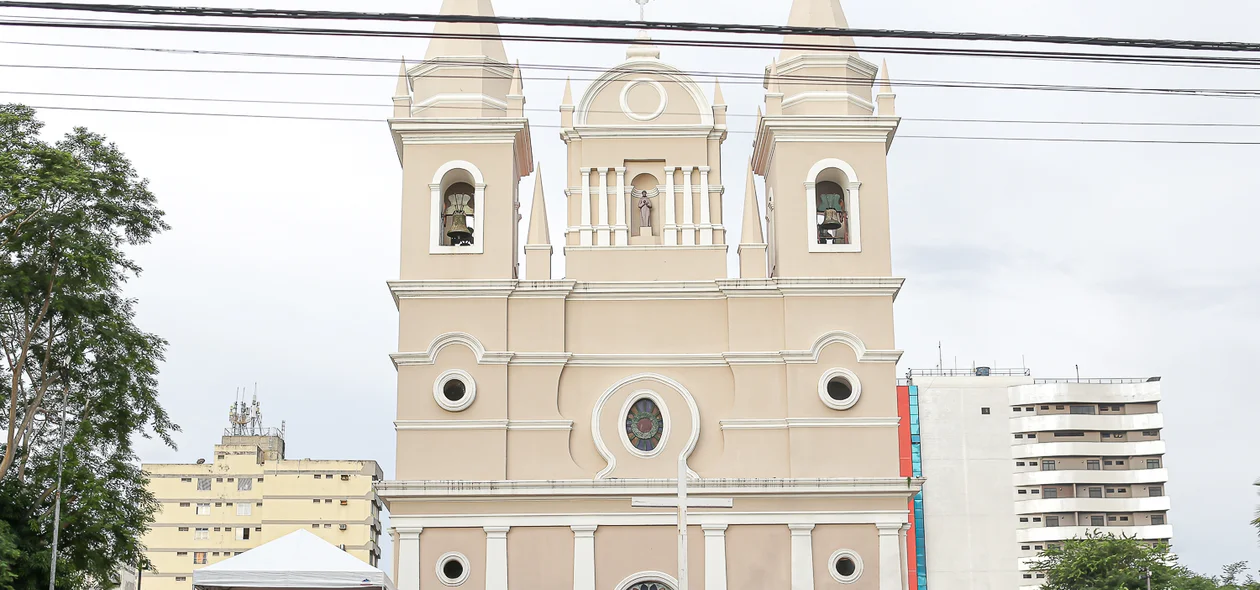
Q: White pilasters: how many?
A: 12